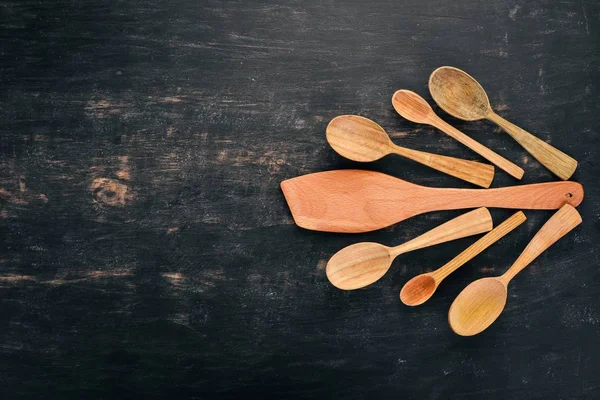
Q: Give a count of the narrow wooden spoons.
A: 2